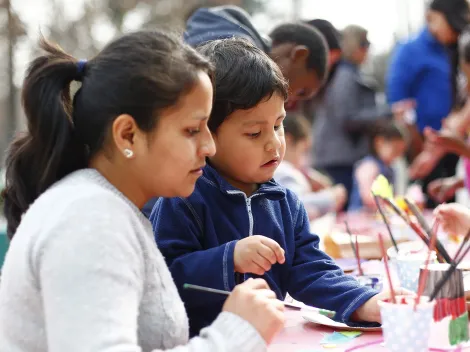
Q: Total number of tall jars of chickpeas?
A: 0